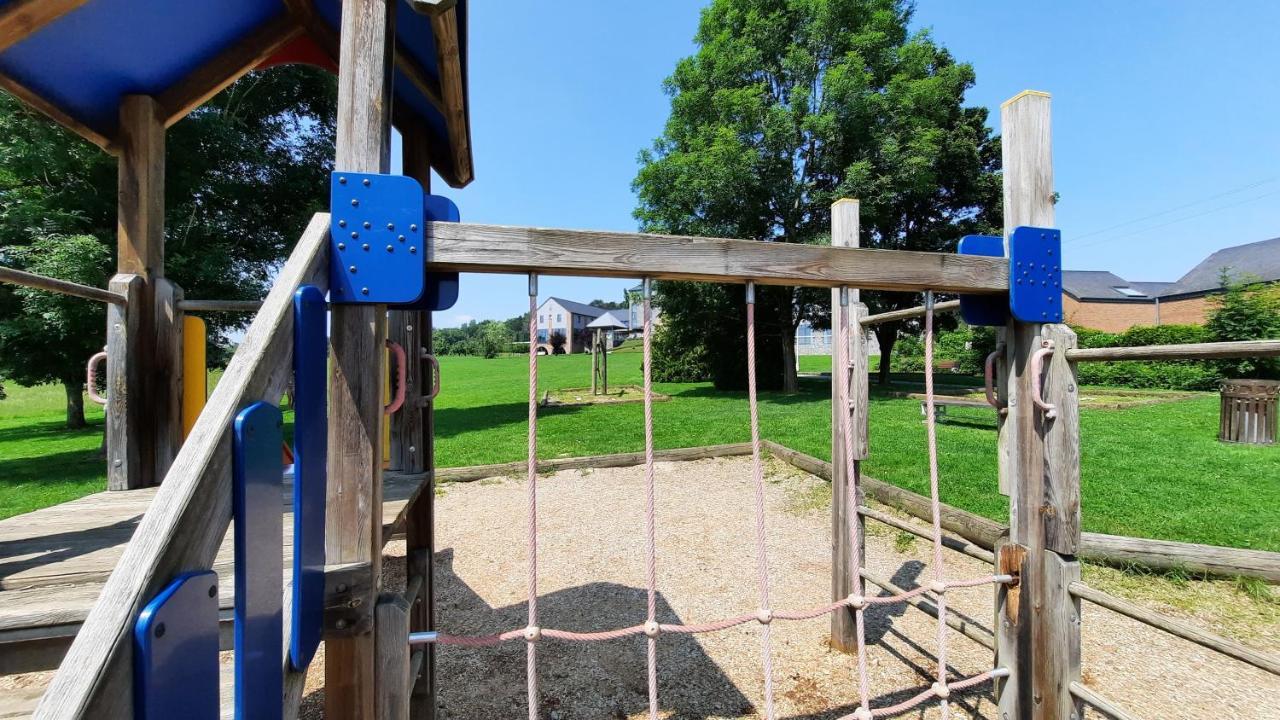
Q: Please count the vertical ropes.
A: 5